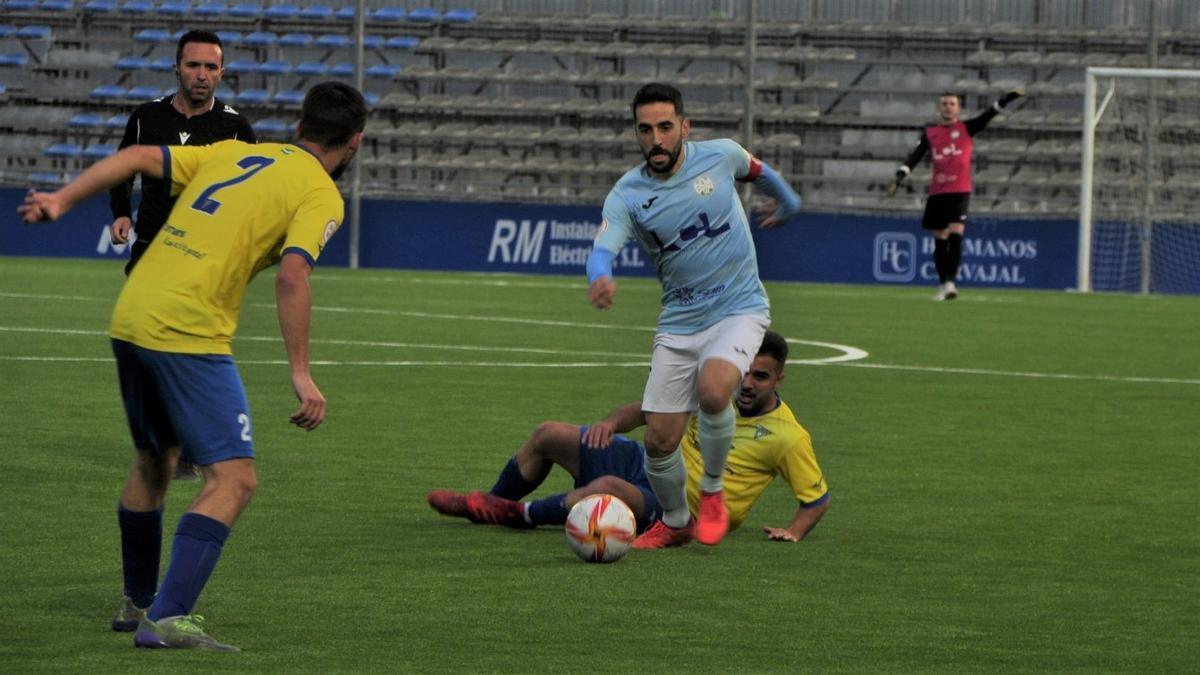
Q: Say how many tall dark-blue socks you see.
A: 4